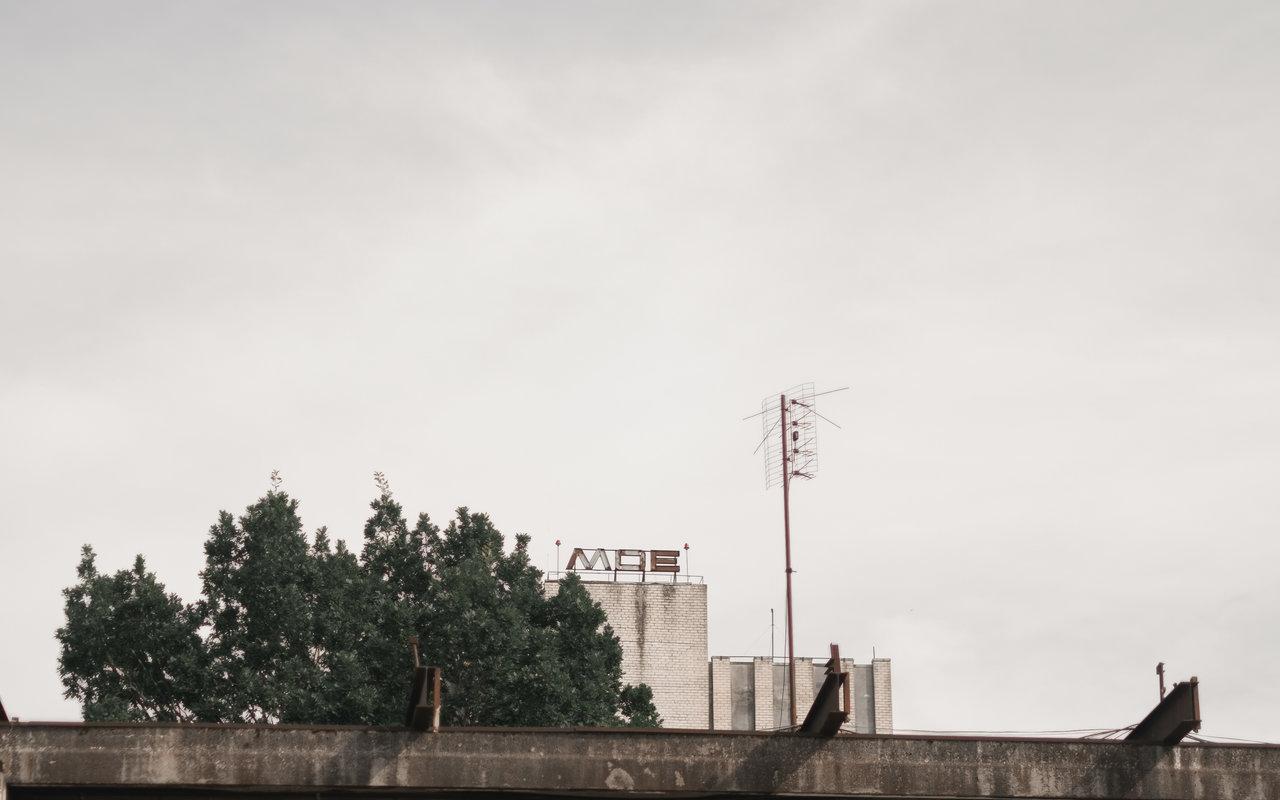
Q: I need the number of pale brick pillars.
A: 5